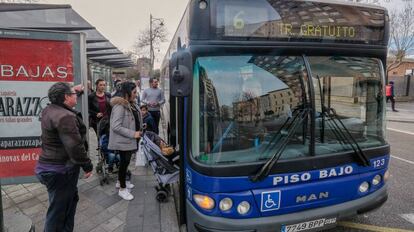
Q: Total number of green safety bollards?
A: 0